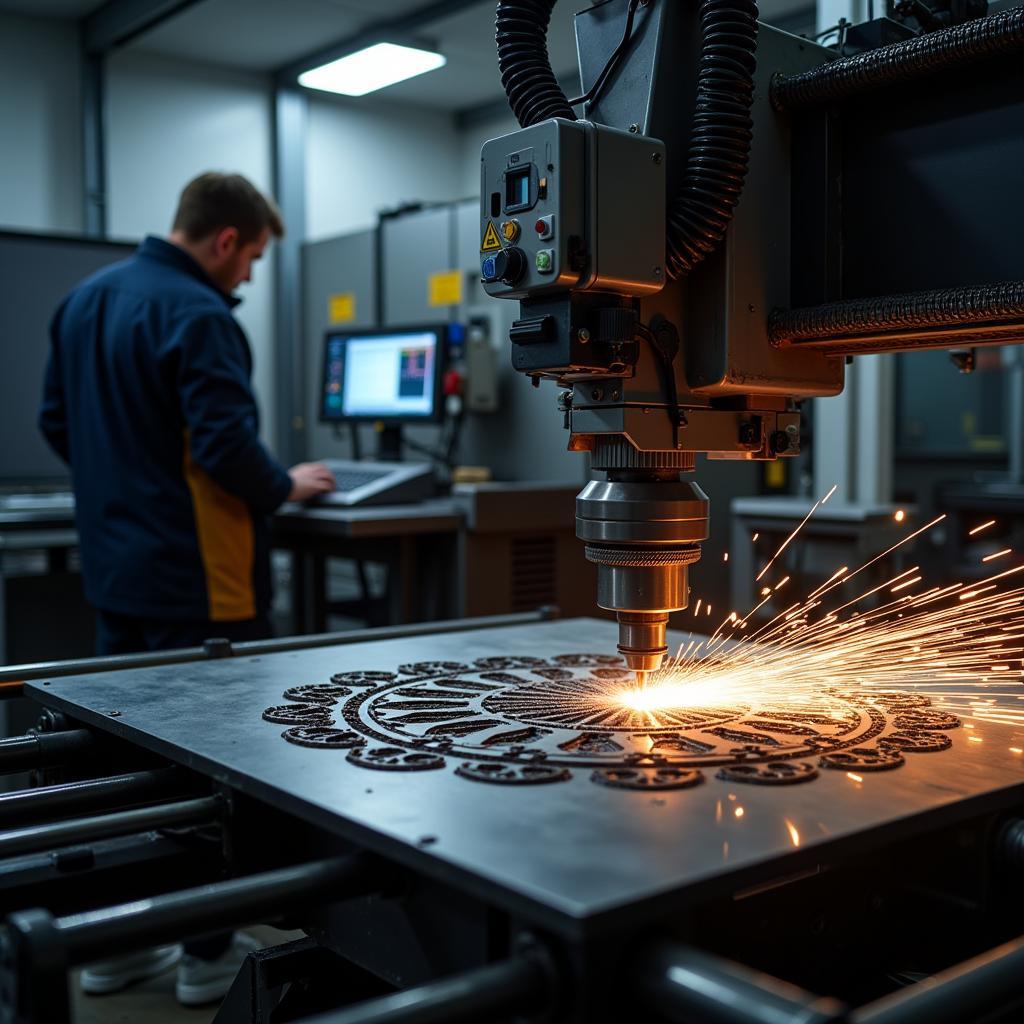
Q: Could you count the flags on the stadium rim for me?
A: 0